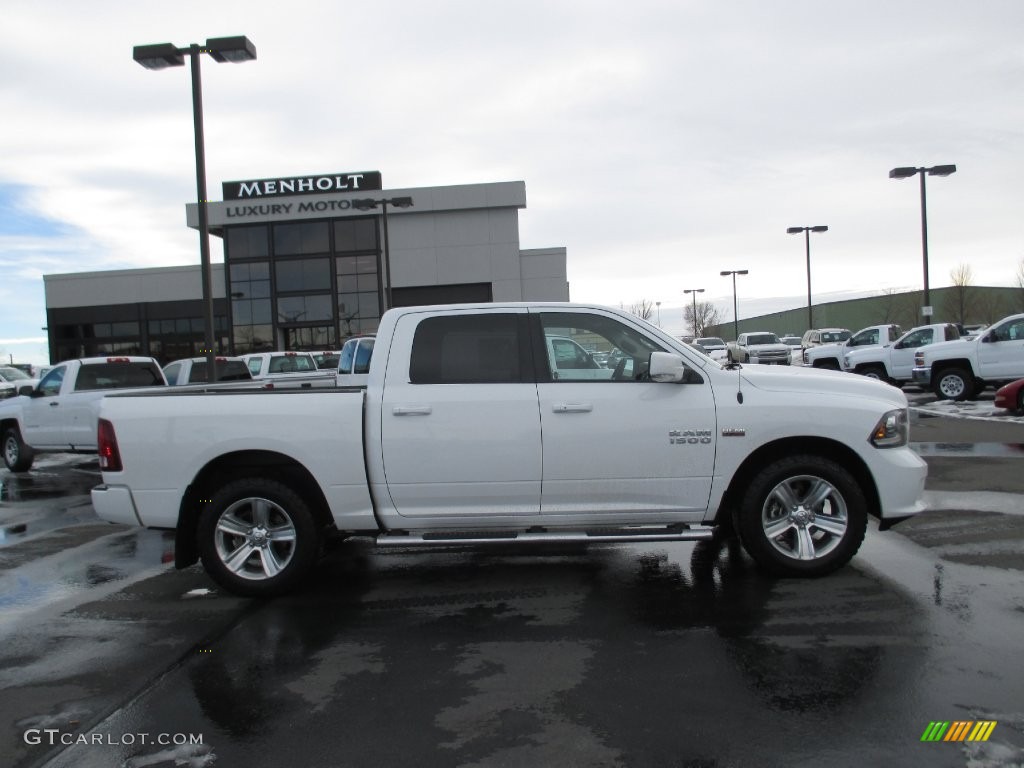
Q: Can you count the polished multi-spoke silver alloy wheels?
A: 2